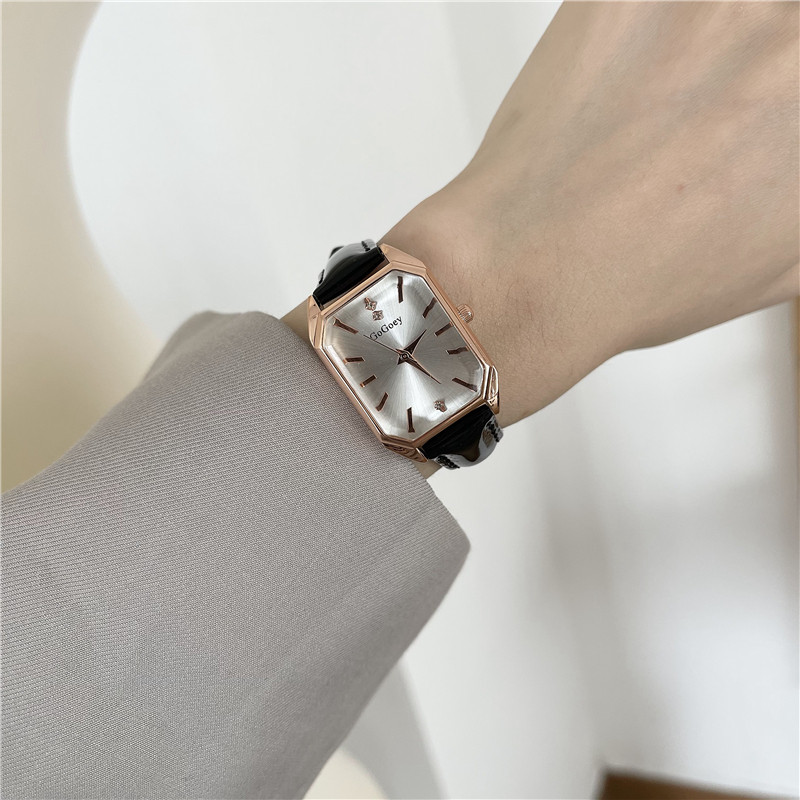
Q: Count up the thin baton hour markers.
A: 10